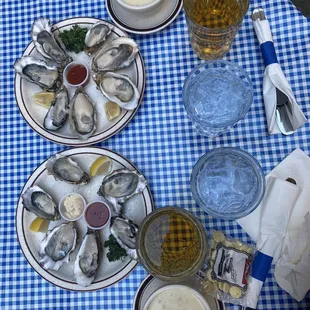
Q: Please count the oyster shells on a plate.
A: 13